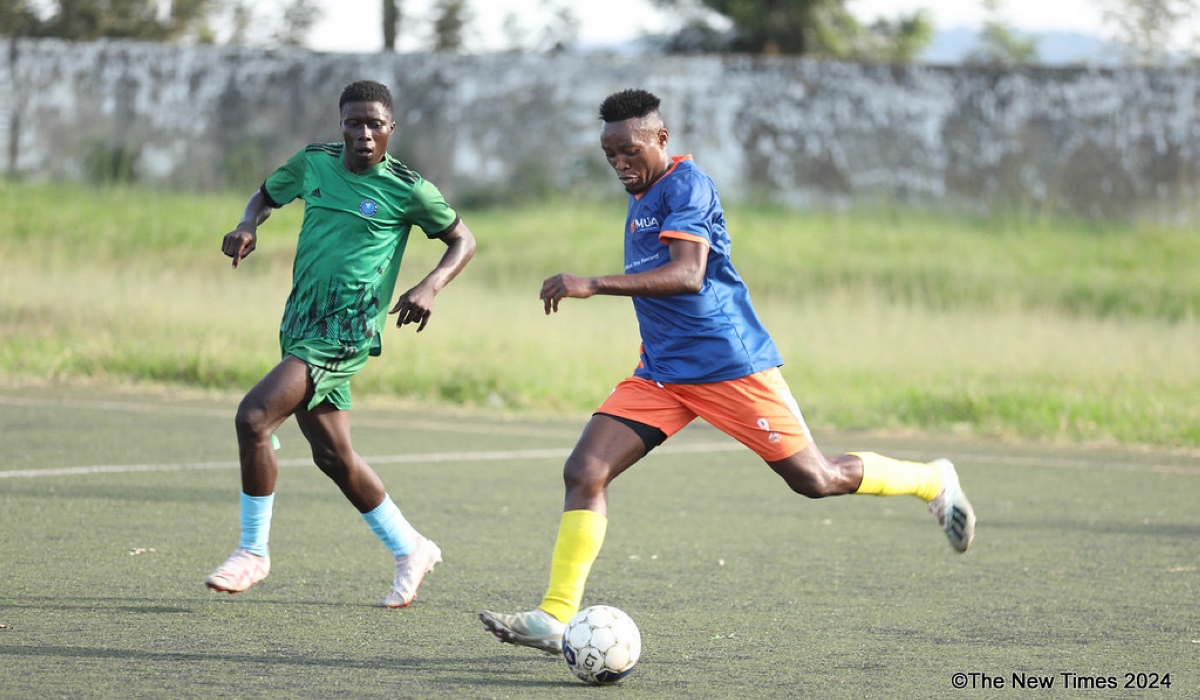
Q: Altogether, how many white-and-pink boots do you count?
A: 2